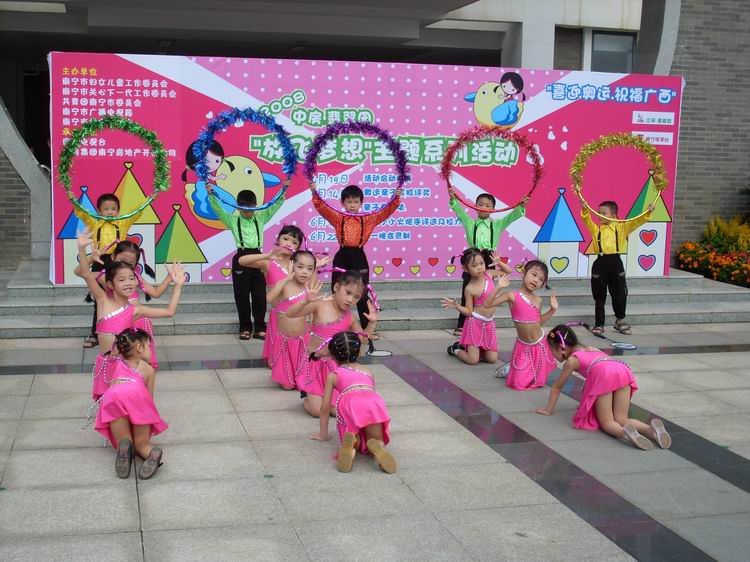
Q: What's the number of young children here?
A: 15